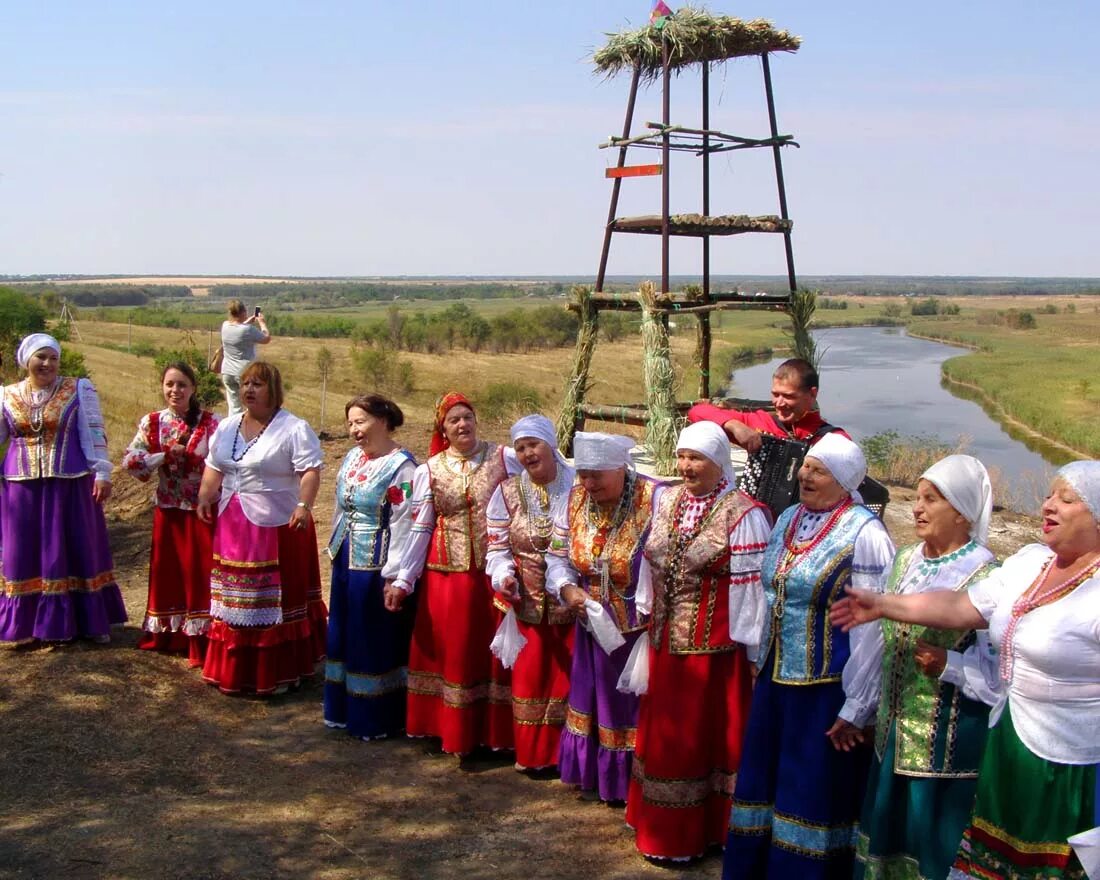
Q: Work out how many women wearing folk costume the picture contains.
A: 11